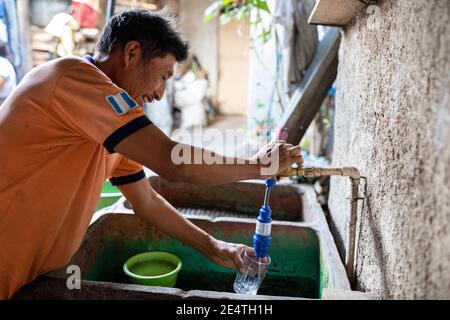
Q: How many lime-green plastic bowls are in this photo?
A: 1